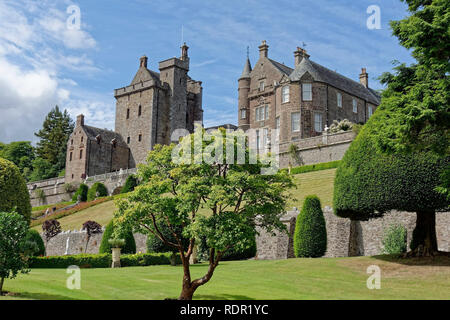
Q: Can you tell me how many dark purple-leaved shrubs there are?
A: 2